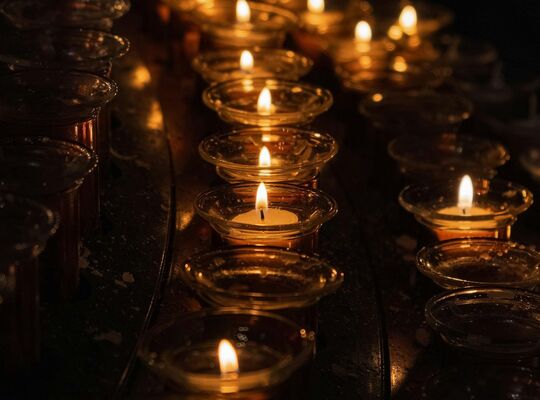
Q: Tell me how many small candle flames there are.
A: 10